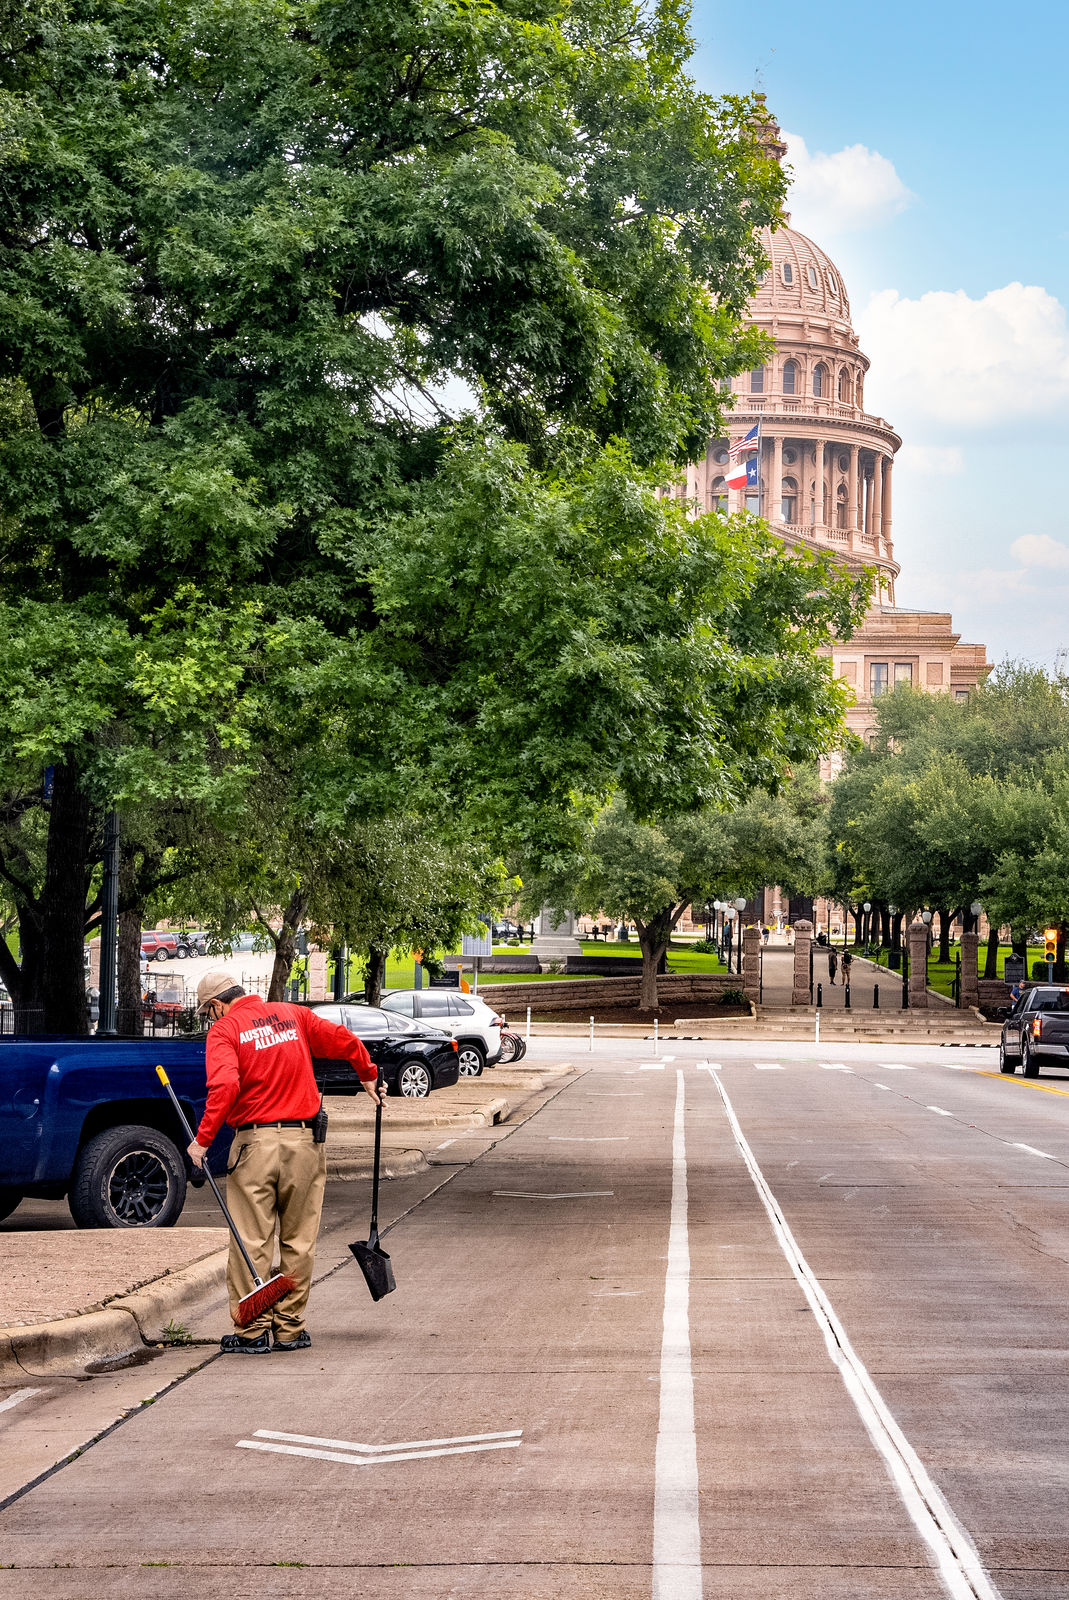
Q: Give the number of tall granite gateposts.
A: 4